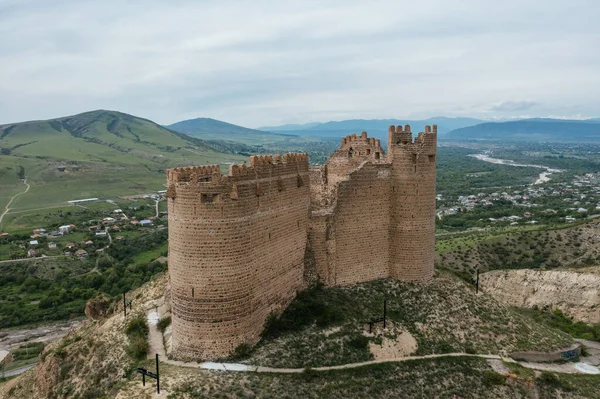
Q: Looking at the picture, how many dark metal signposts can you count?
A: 4